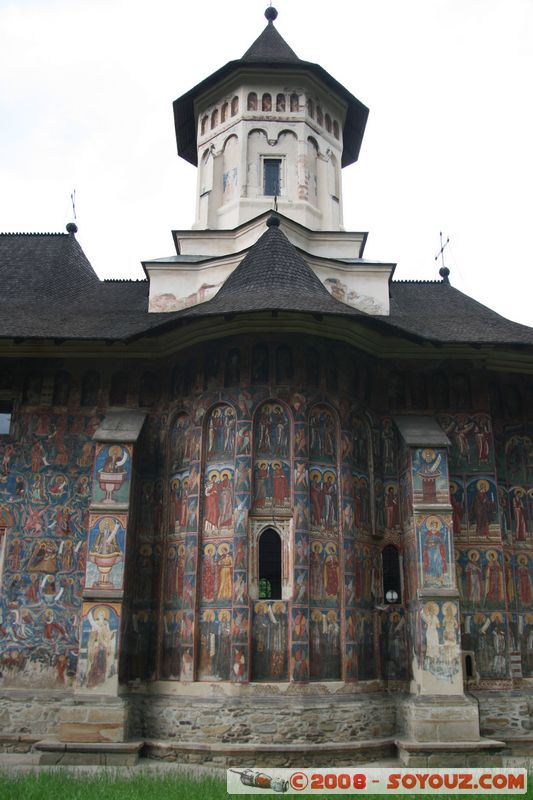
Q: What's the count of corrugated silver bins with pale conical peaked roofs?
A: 0